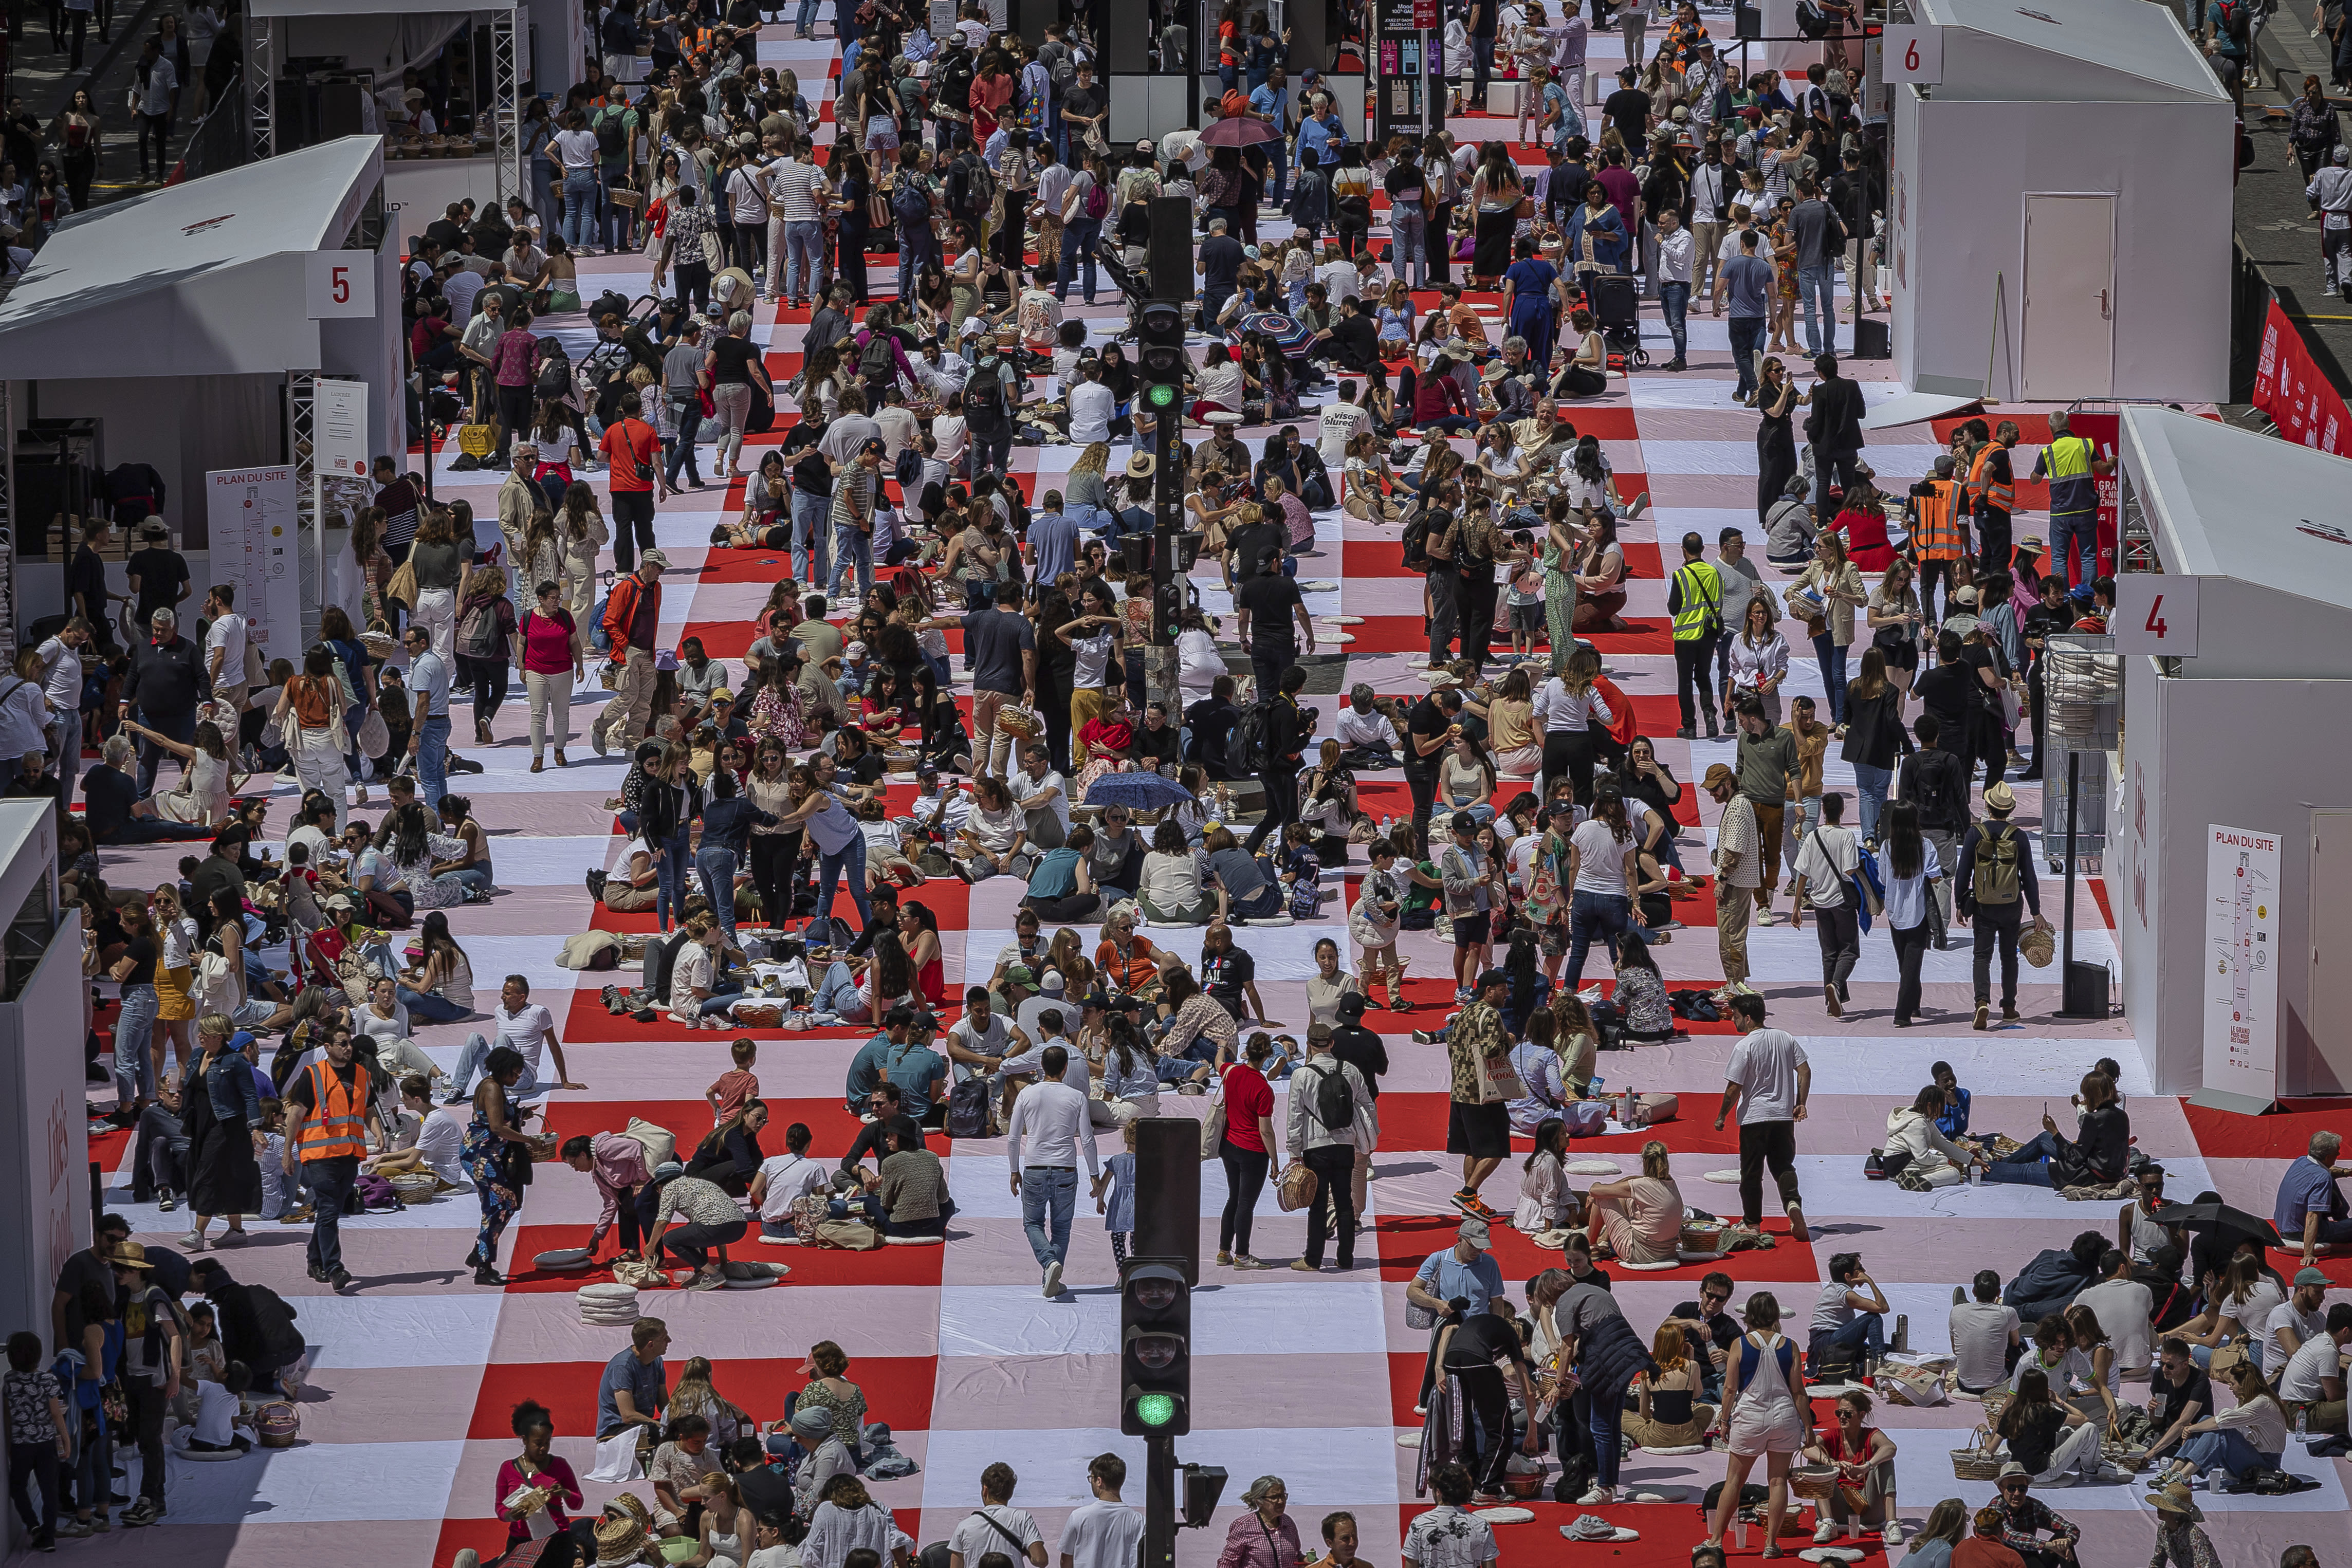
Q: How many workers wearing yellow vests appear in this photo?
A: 2